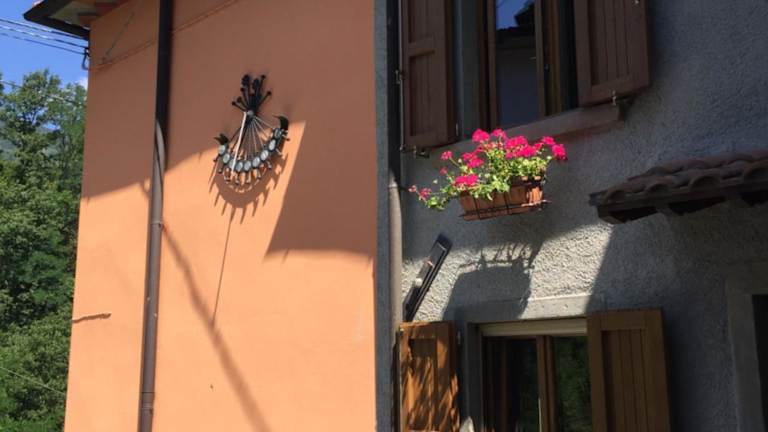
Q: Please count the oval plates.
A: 9